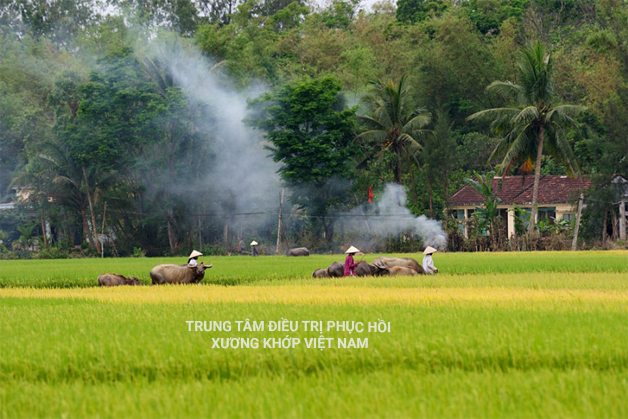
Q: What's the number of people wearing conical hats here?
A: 4